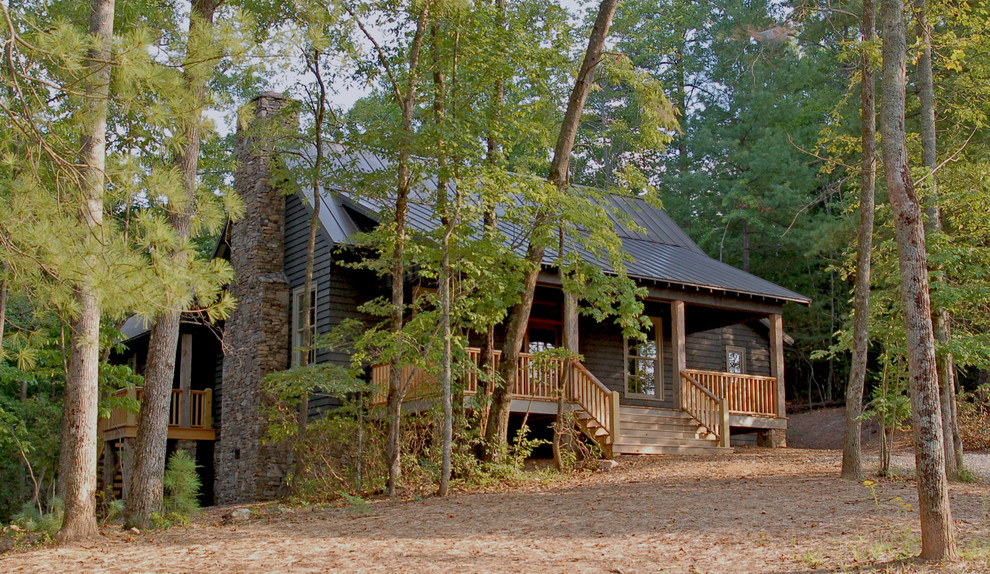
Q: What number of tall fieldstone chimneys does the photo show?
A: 1